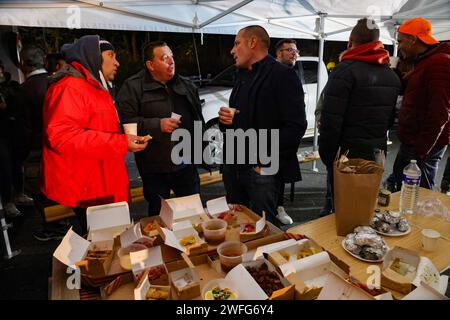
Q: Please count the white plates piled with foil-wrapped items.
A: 2